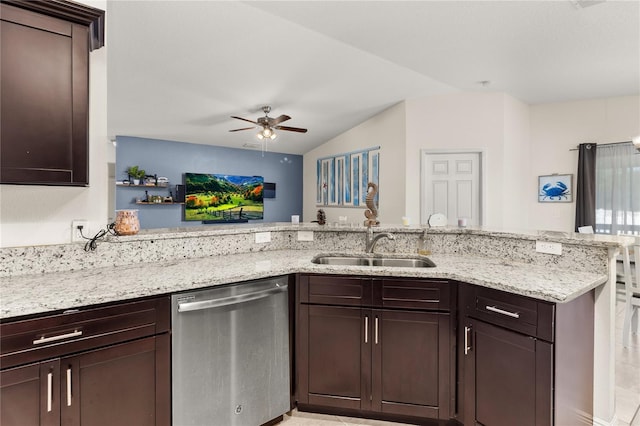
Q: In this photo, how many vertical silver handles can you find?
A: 5